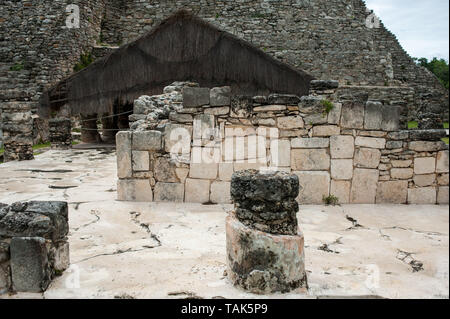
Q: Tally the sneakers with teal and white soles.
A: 0